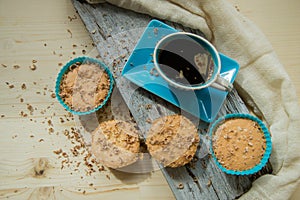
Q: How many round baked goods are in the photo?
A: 4